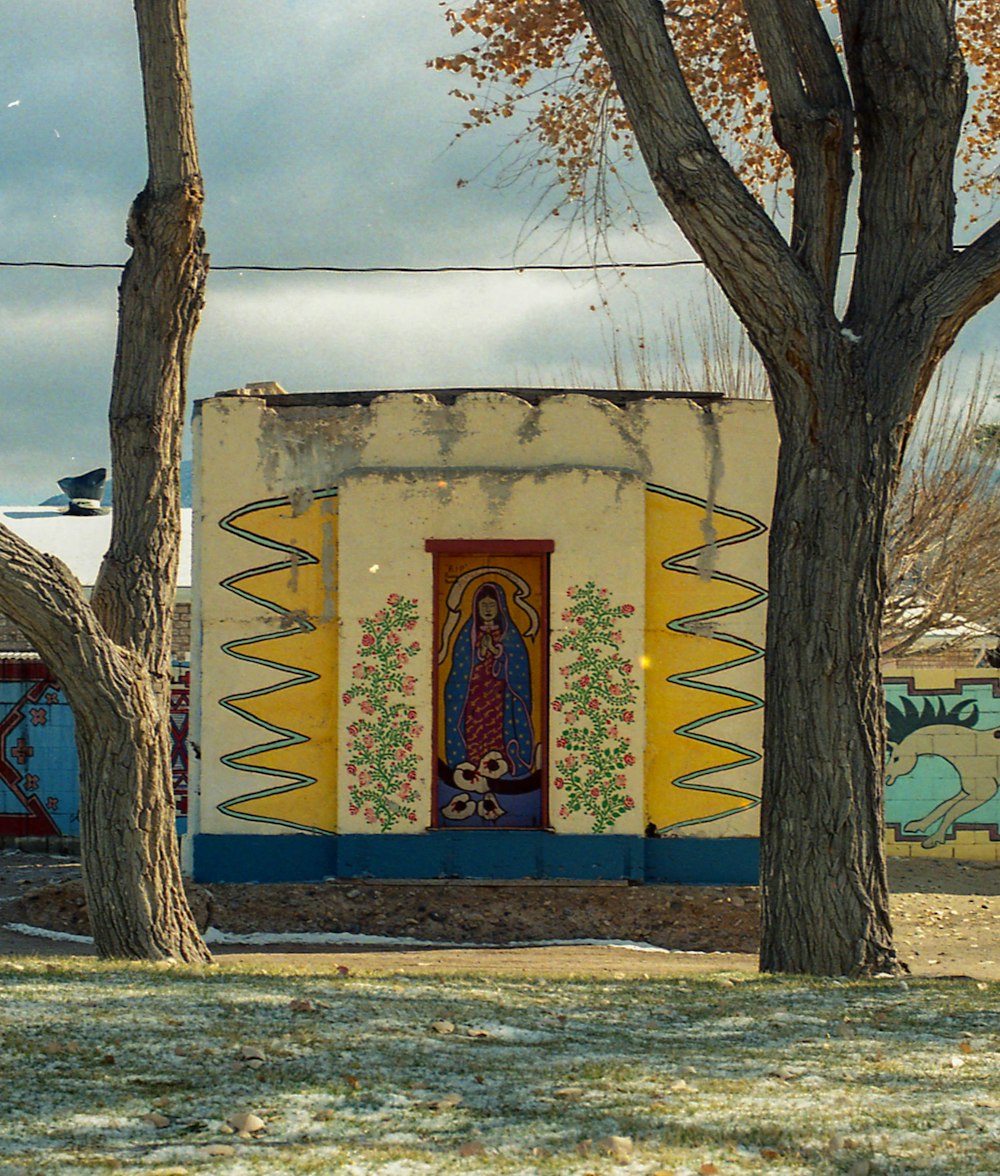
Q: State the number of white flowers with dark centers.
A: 4